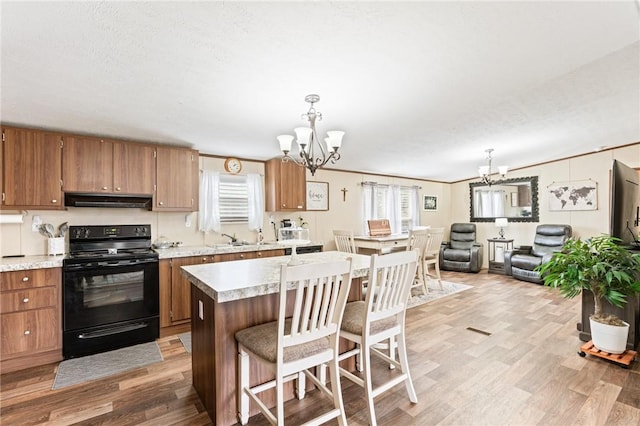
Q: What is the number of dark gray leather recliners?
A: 2